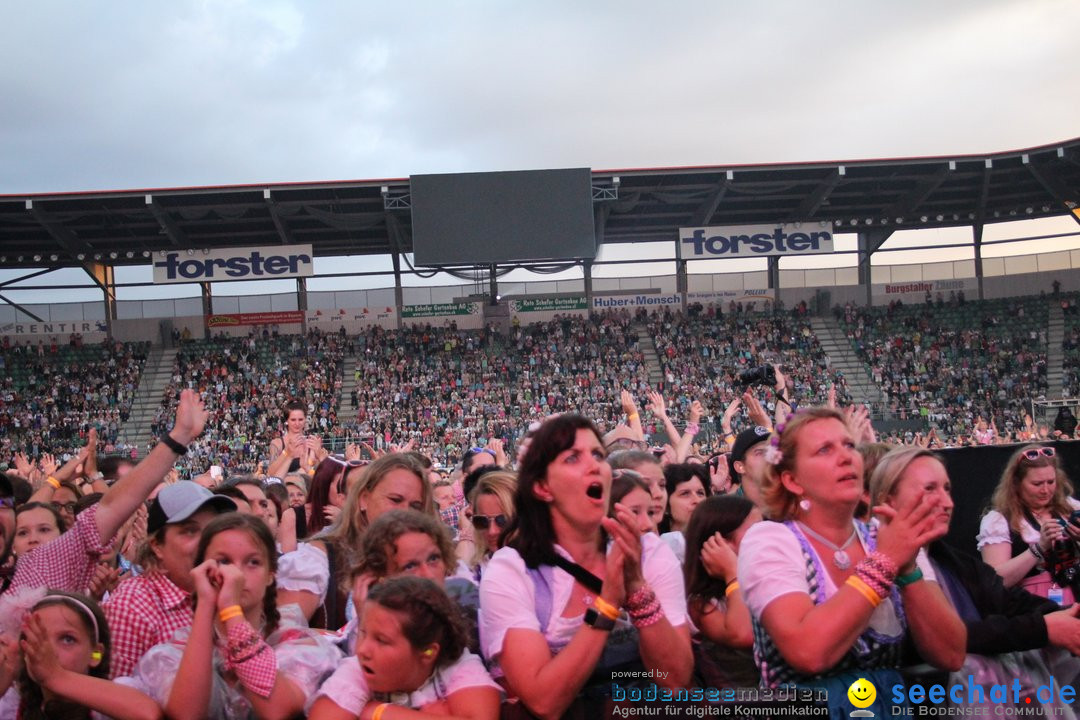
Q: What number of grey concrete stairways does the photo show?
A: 5